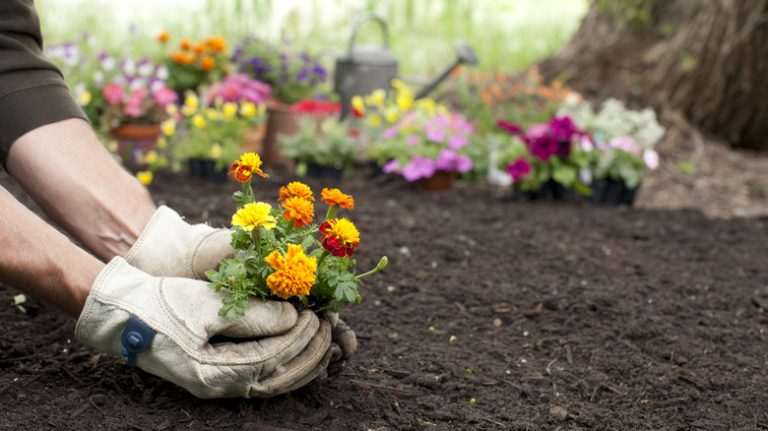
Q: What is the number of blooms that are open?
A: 7